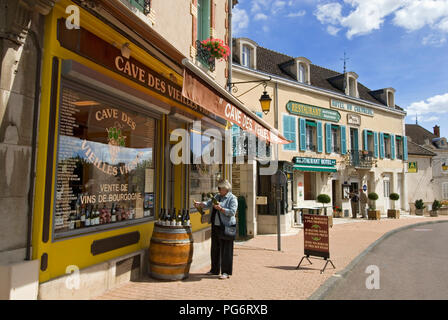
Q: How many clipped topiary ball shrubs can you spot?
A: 3